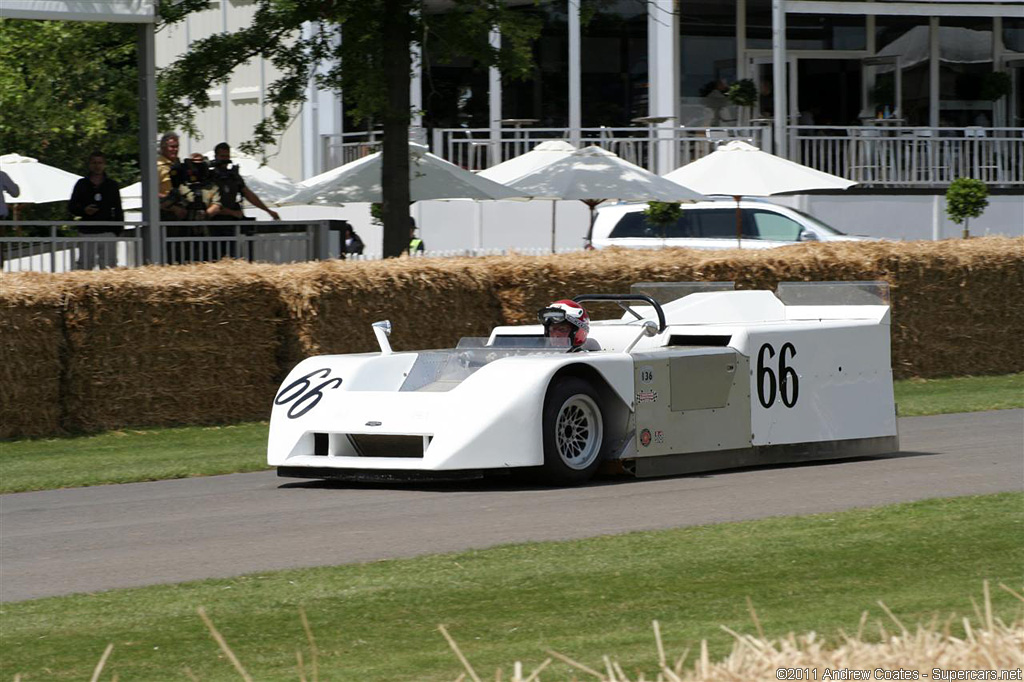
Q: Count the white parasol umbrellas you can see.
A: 6